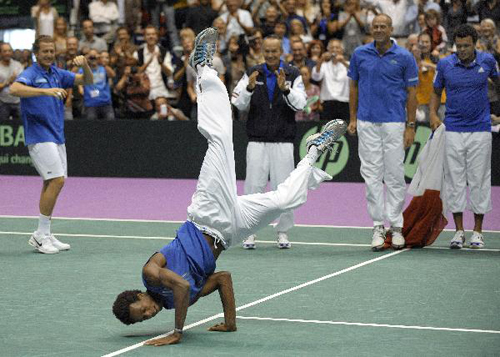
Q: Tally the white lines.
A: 4